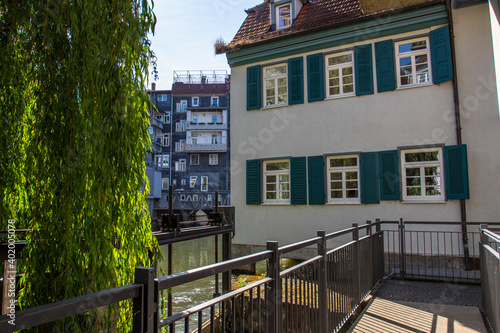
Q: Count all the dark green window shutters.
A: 12